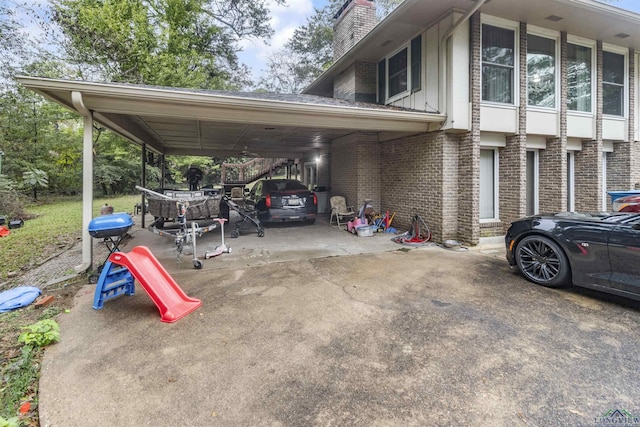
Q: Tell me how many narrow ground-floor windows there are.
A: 4